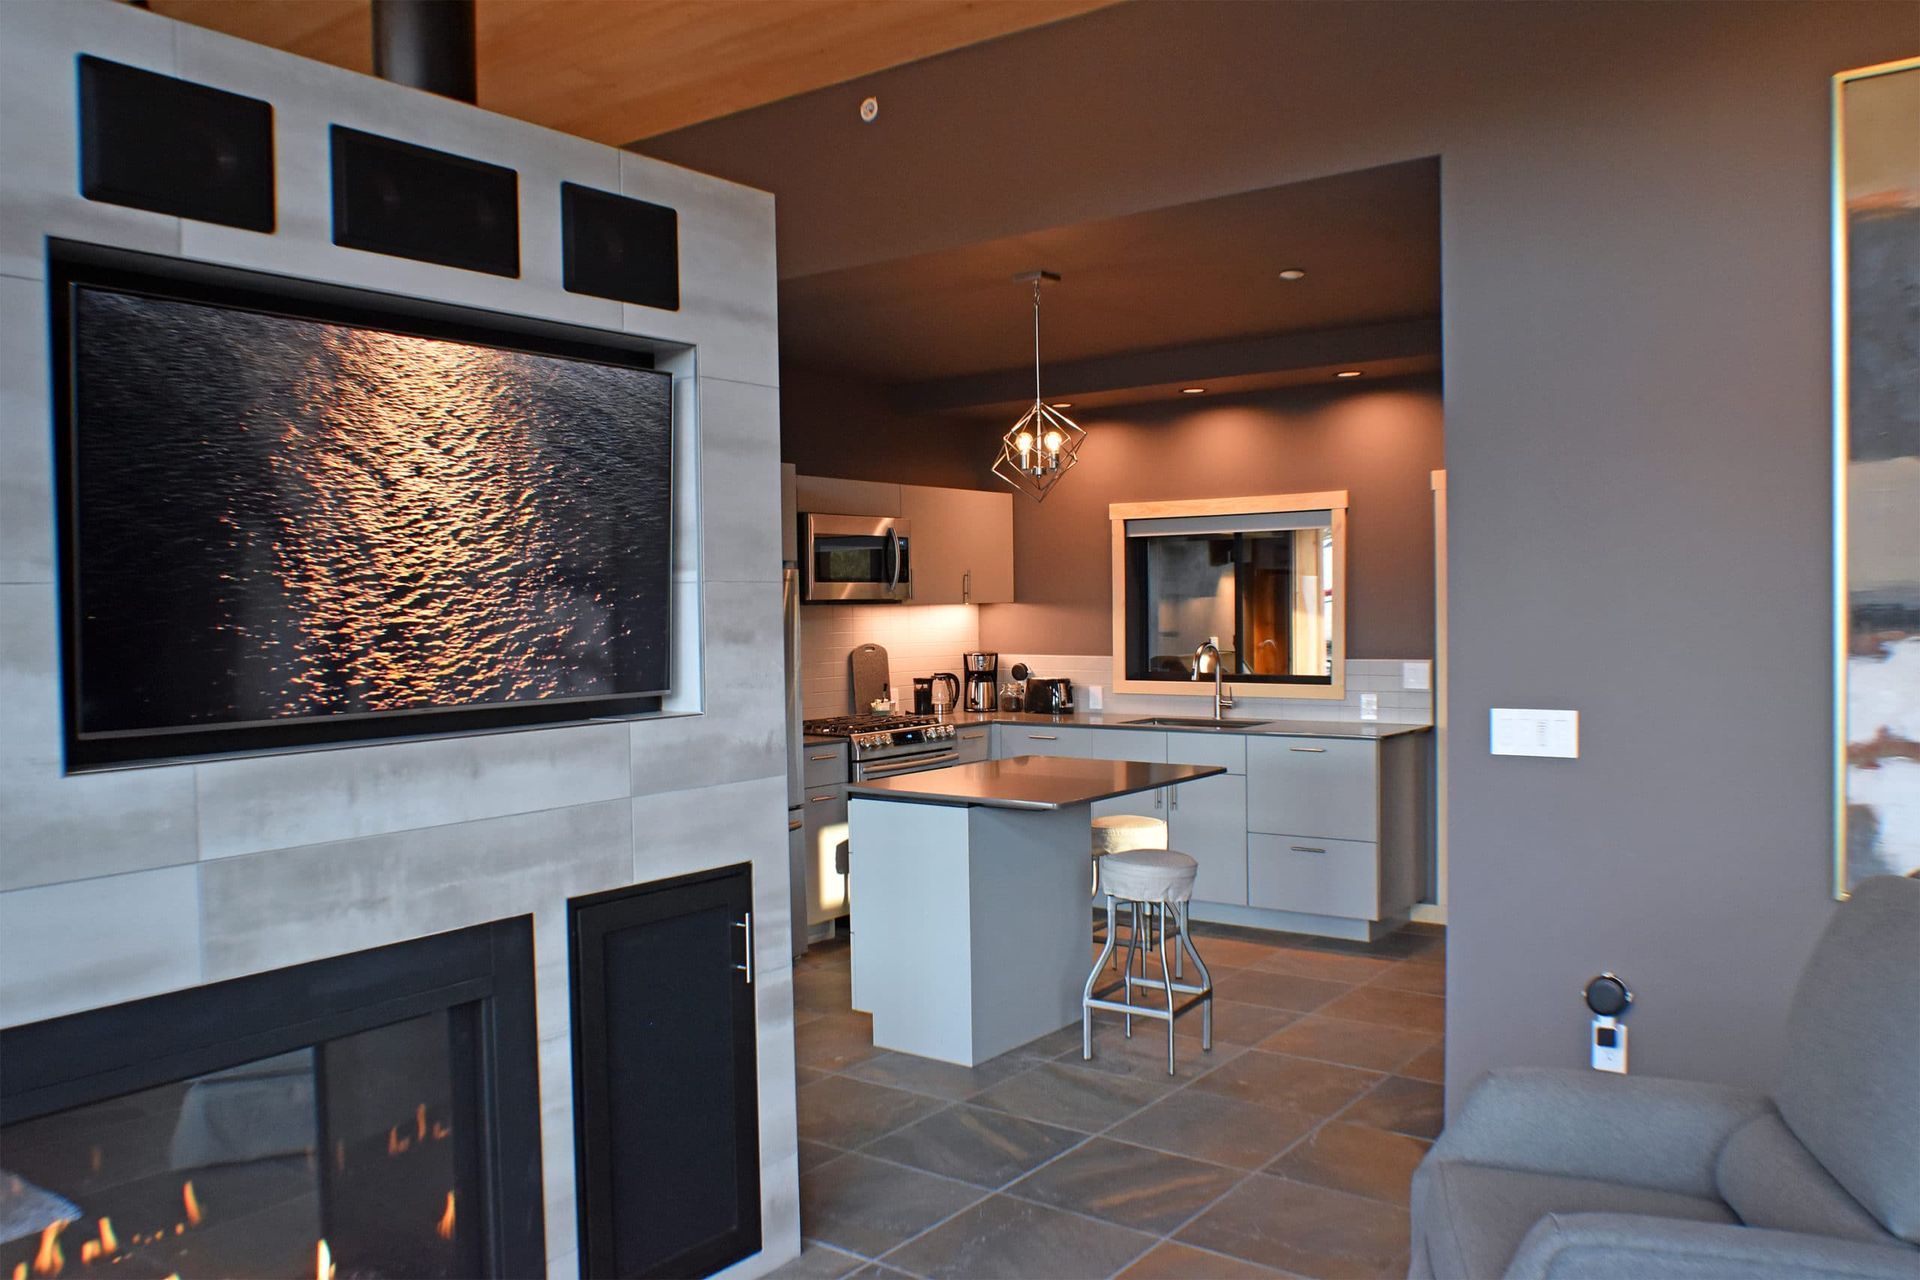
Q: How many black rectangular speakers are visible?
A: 3